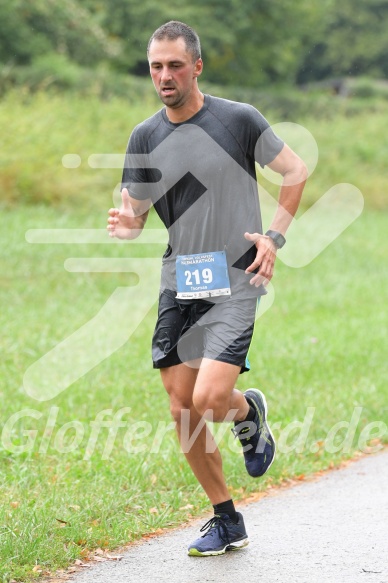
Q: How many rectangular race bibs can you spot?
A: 1